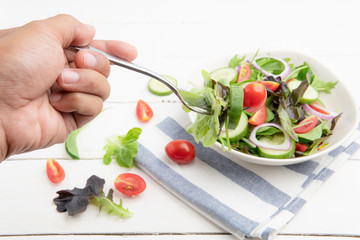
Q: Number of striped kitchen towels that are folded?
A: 1